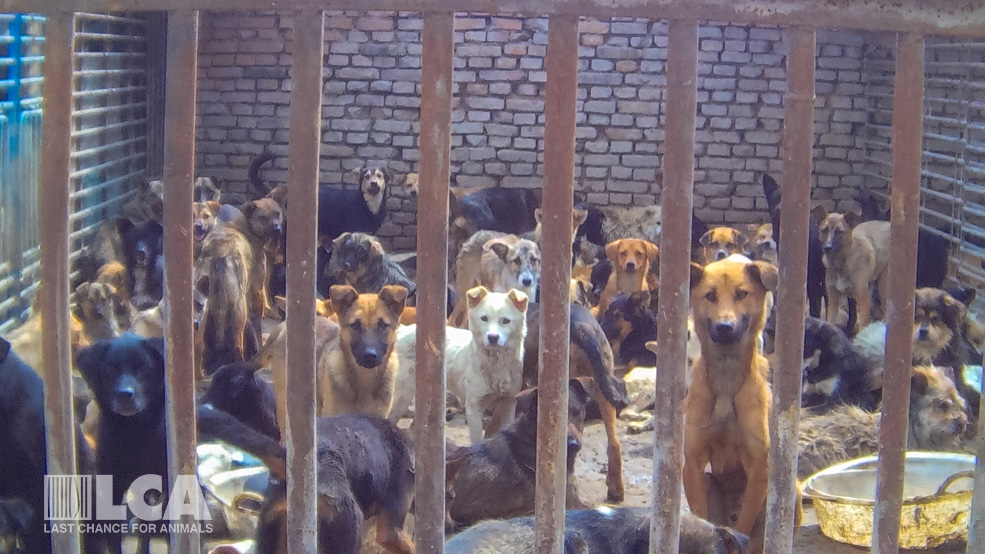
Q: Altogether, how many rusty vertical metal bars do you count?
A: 8